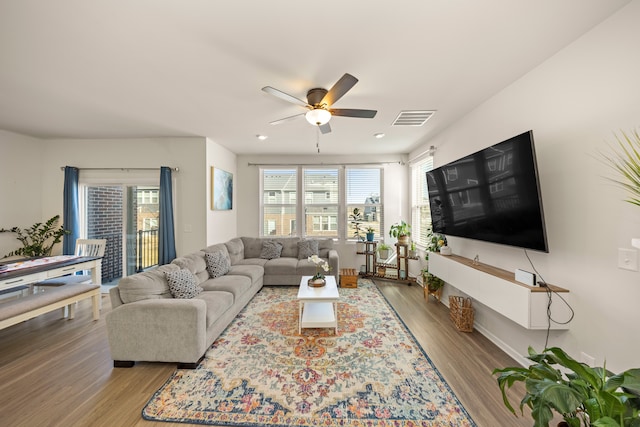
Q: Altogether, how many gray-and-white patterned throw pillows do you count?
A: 4